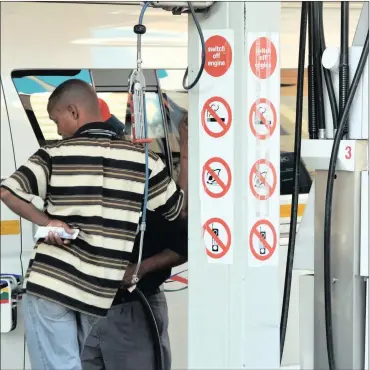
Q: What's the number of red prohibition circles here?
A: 6